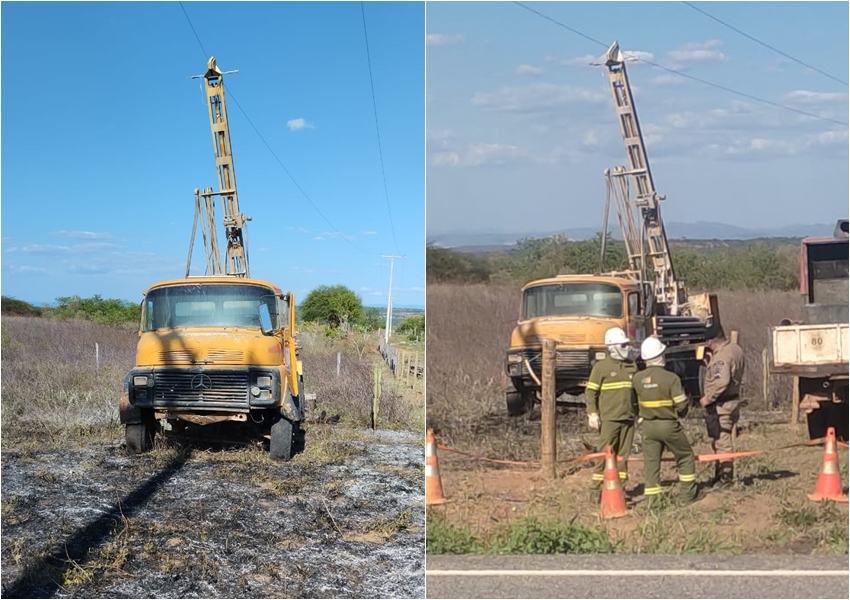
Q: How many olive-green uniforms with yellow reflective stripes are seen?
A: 2